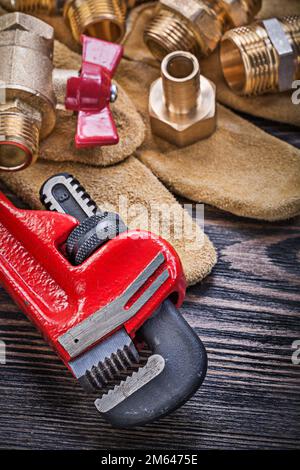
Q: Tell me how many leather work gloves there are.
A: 1